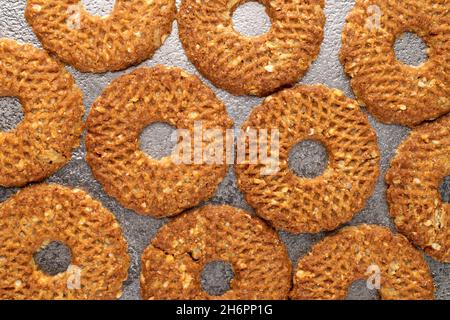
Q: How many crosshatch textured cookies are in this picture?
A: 10